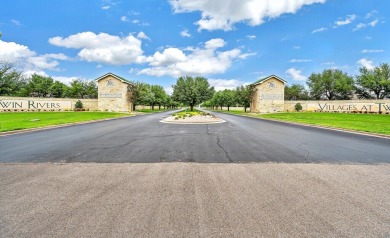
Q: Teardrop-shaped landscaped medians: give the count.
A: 1